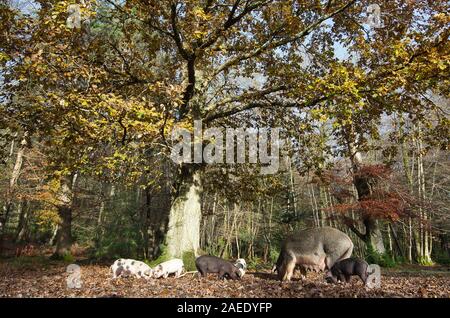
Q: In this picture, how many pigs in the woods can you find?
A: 6